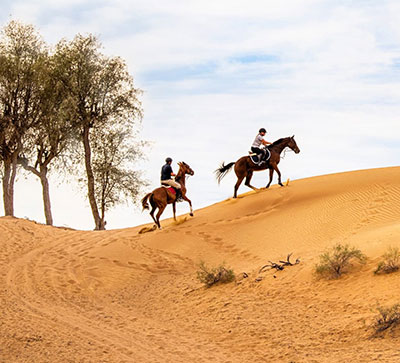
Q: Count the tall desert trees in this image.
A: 3